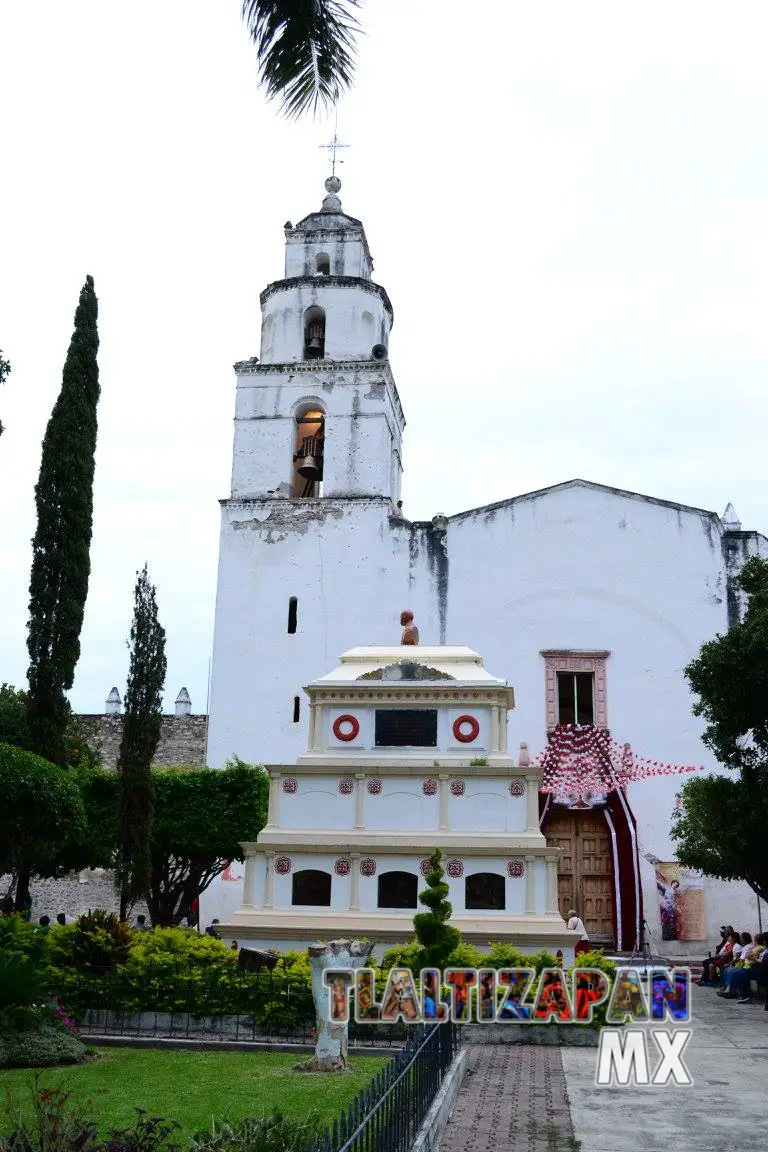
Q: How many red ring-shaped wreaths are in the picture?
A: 2